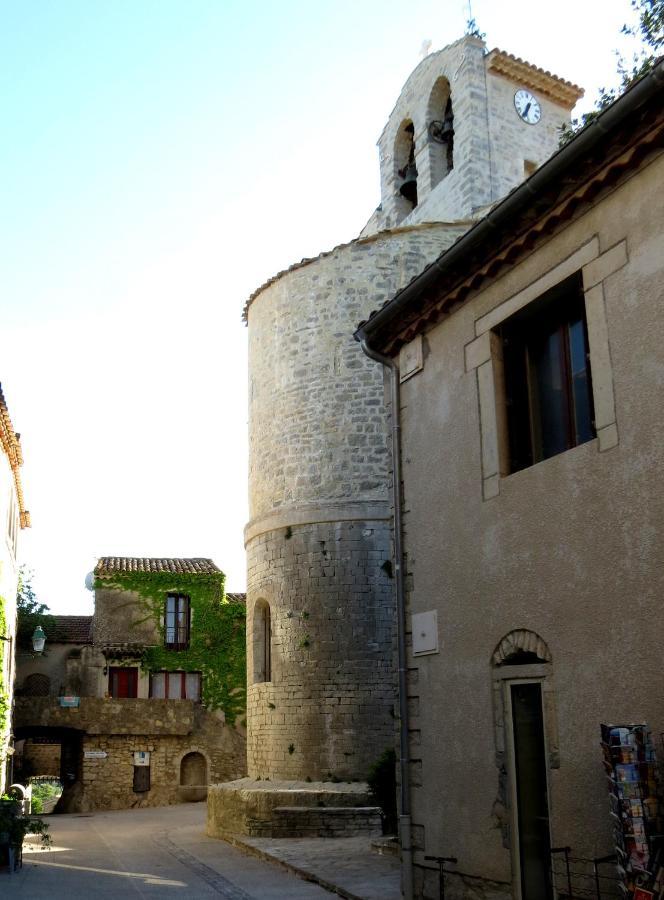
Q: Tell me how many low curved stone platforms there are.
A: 1